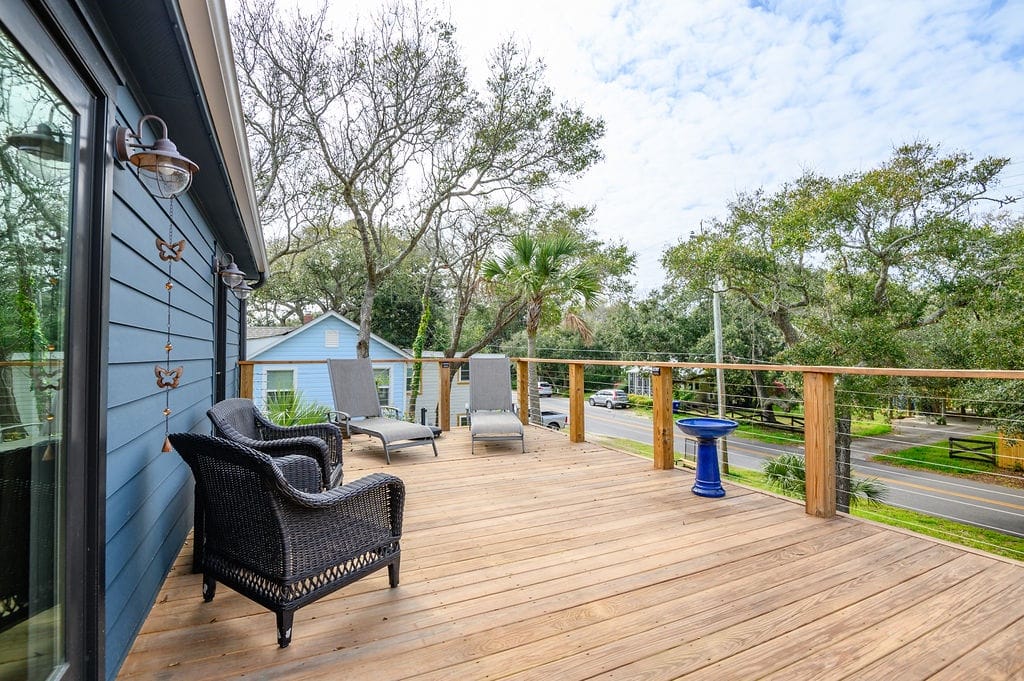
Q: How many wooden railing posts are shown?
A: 6